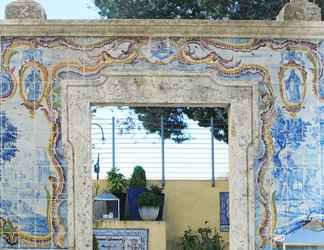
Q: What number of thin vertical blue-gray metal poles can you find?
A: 3